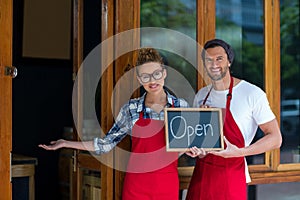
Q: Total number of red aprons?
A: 2